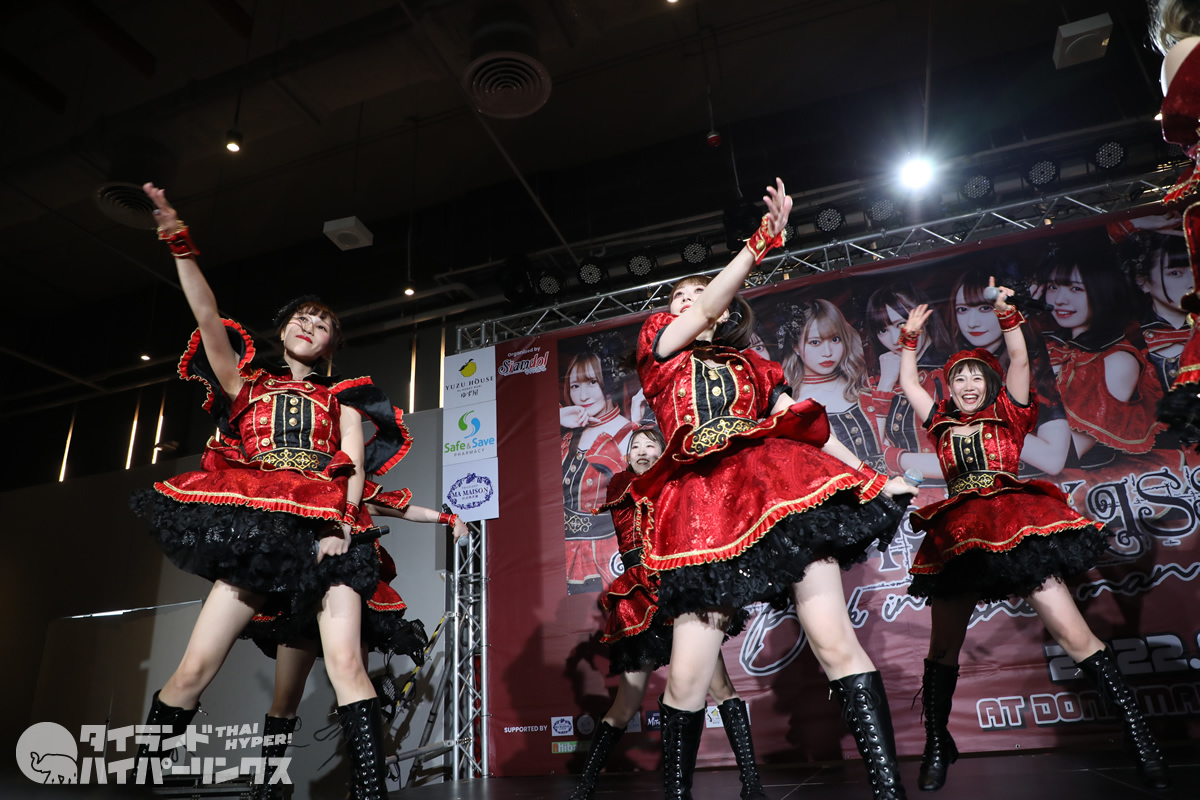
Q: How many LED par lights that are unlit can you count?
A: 11